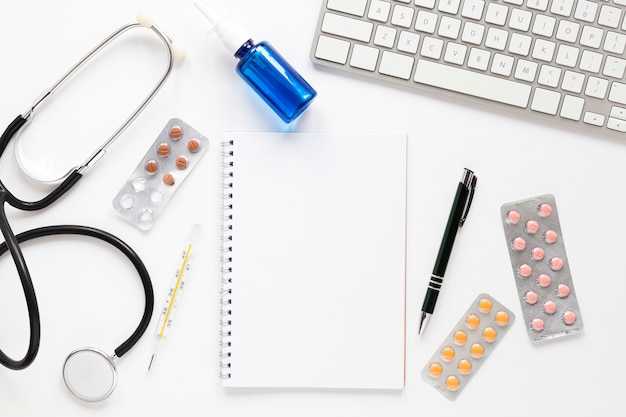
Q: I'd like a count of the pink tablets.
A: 14